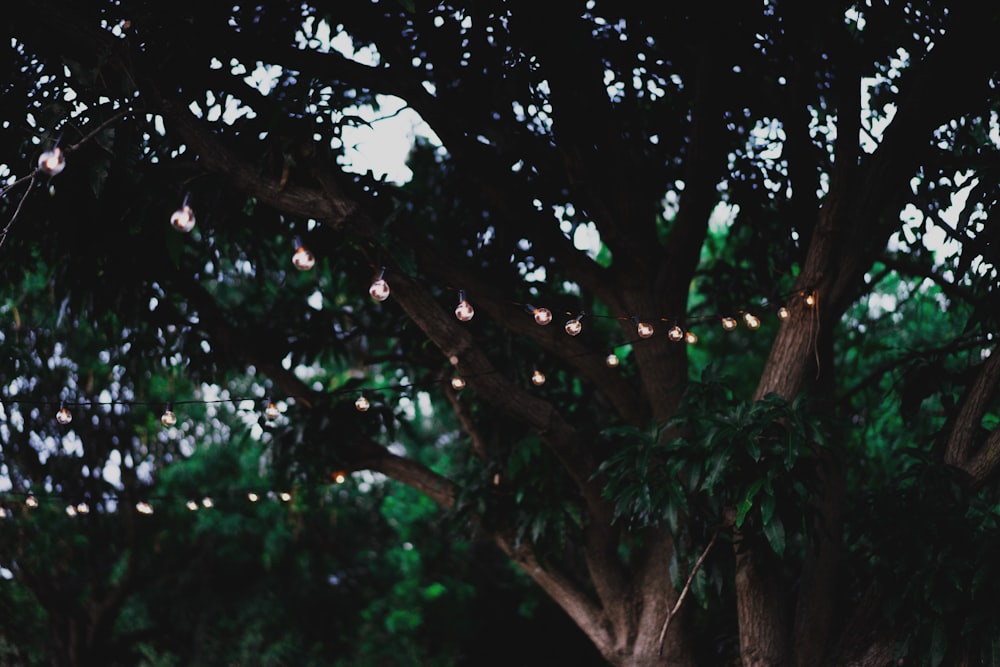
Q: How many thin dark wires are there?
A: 3